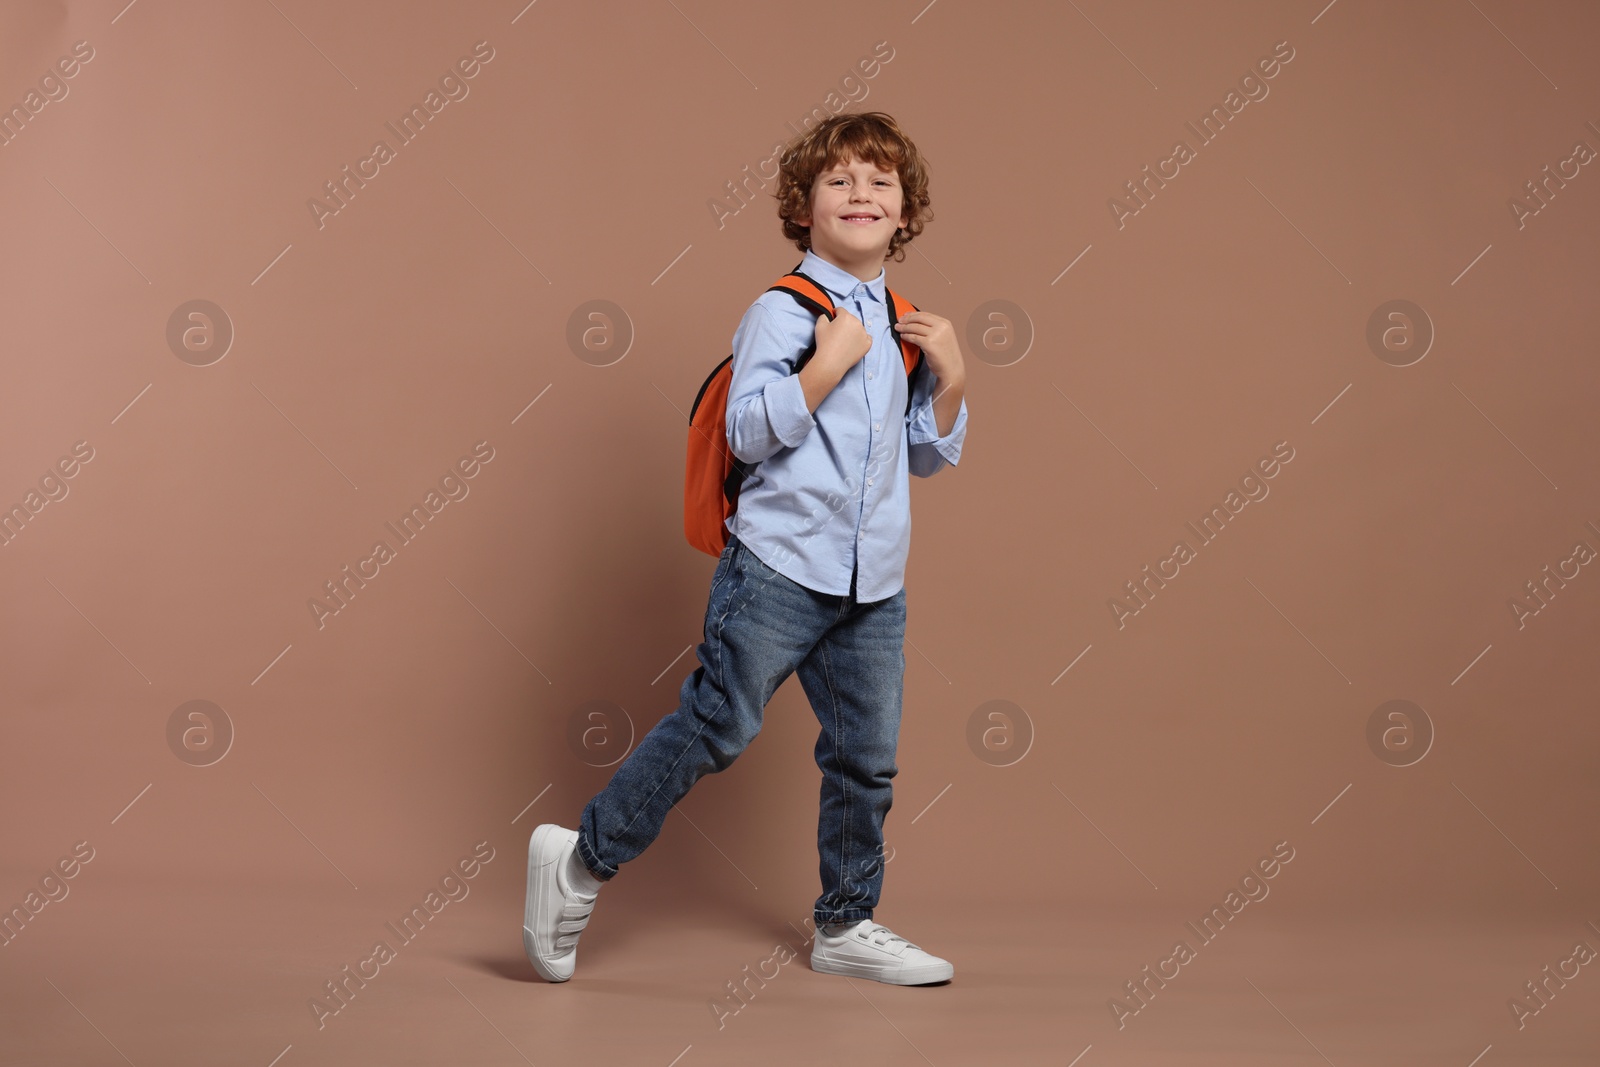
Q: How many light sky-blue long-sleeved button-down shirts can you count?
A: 1